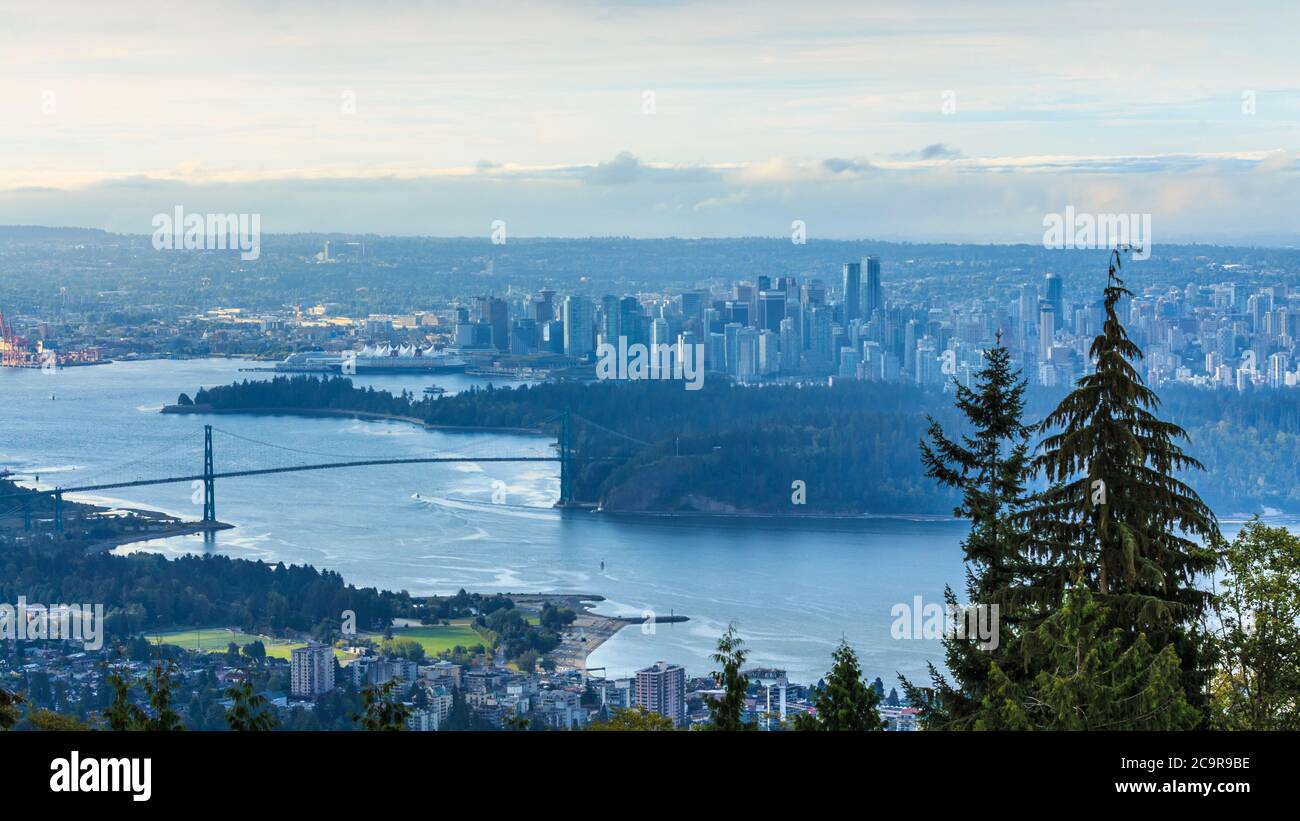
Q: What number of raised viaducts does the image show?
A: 1